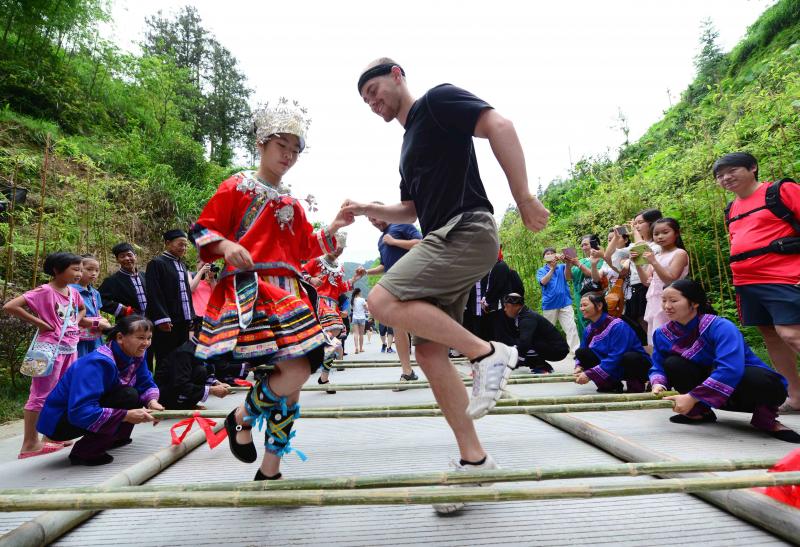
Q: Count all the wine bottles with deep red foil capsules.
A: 0